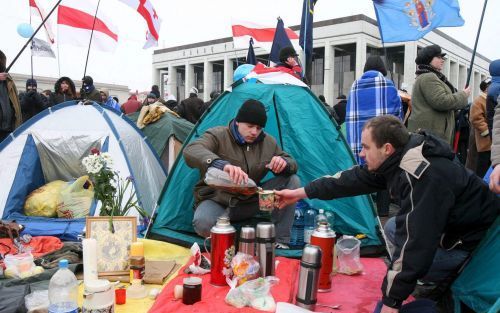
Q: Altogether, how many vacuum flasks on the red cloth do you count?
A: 5